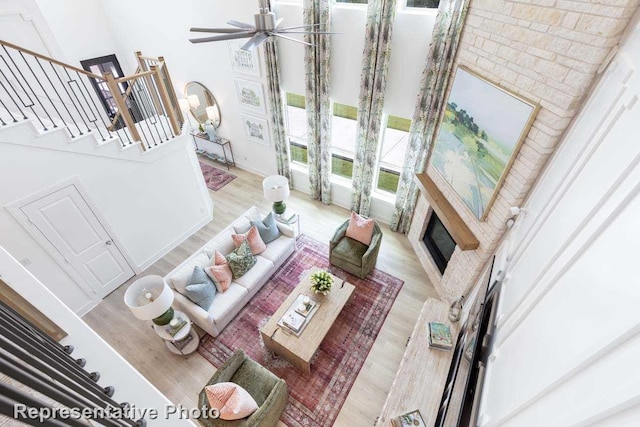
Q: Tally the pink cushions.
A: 4